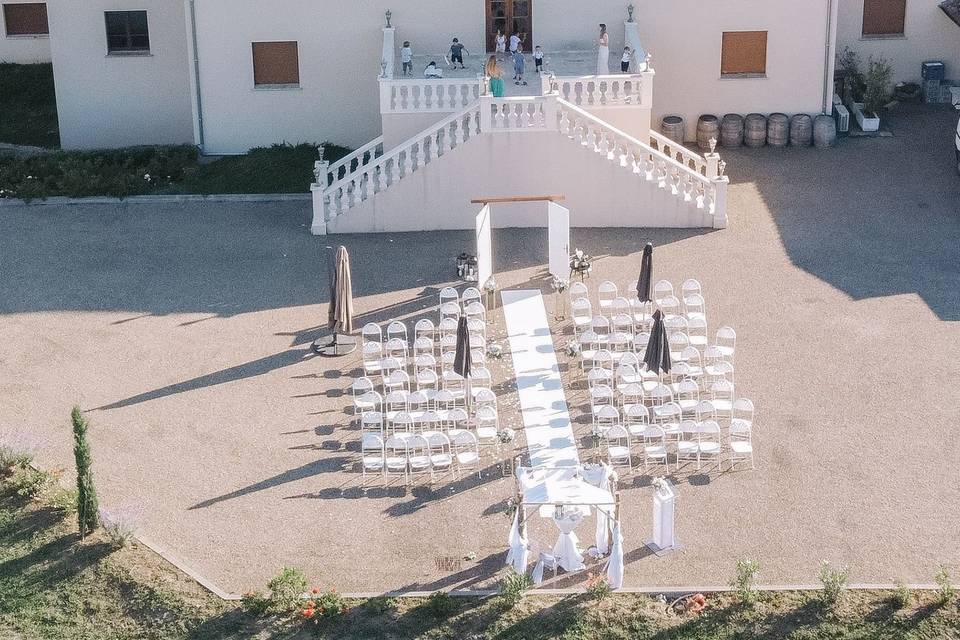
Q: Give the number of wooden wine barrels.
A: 7